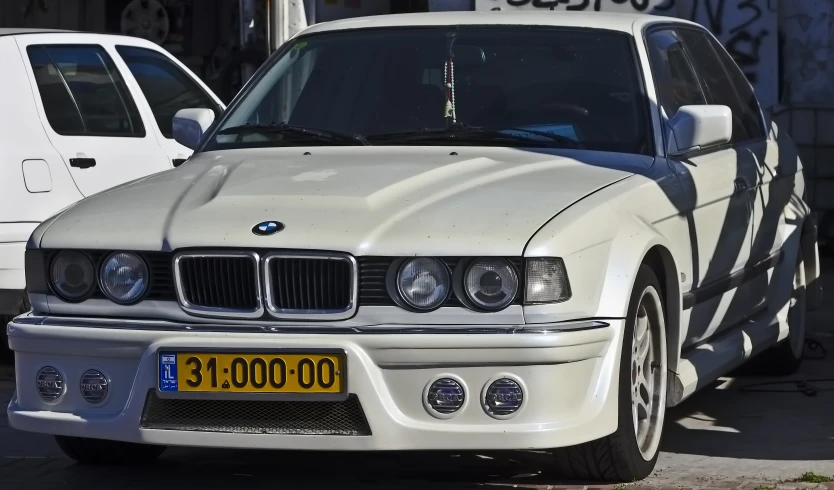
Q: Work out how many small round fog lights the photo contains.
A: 4